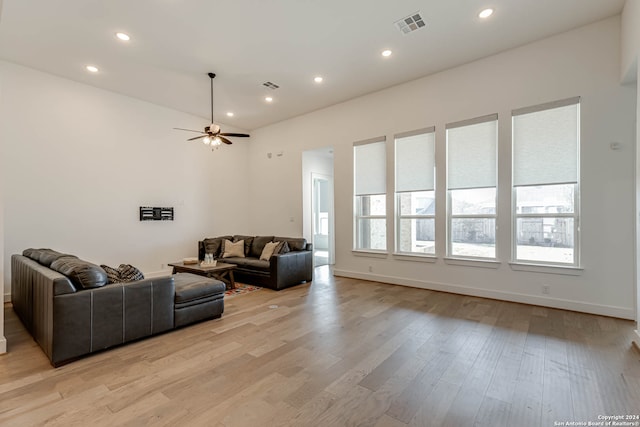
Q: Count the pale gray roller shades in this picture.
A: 4